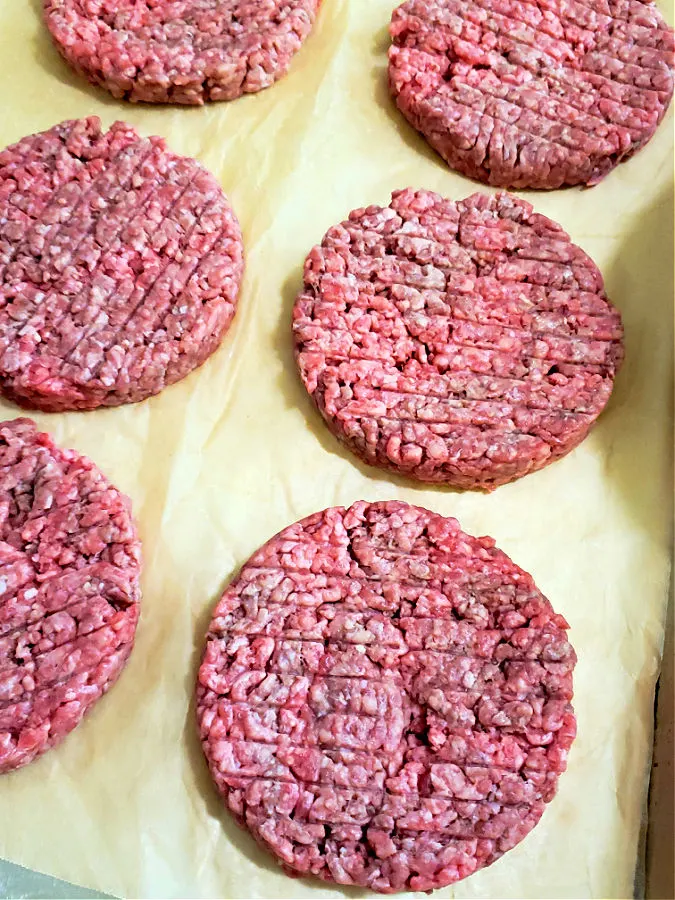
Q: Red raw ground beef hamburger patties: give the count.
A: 6